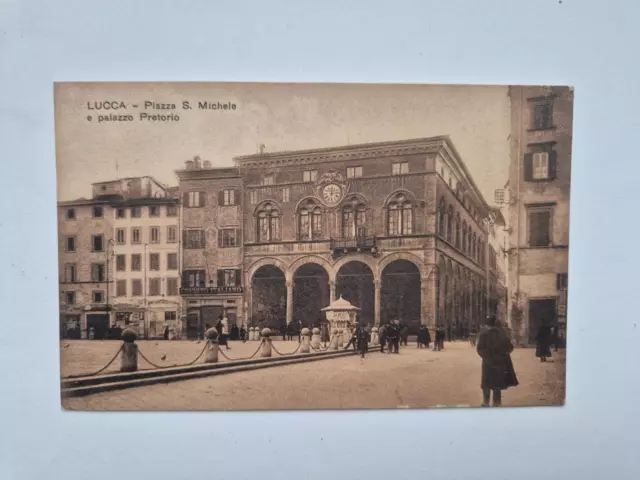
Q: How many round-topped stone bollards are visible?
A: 10